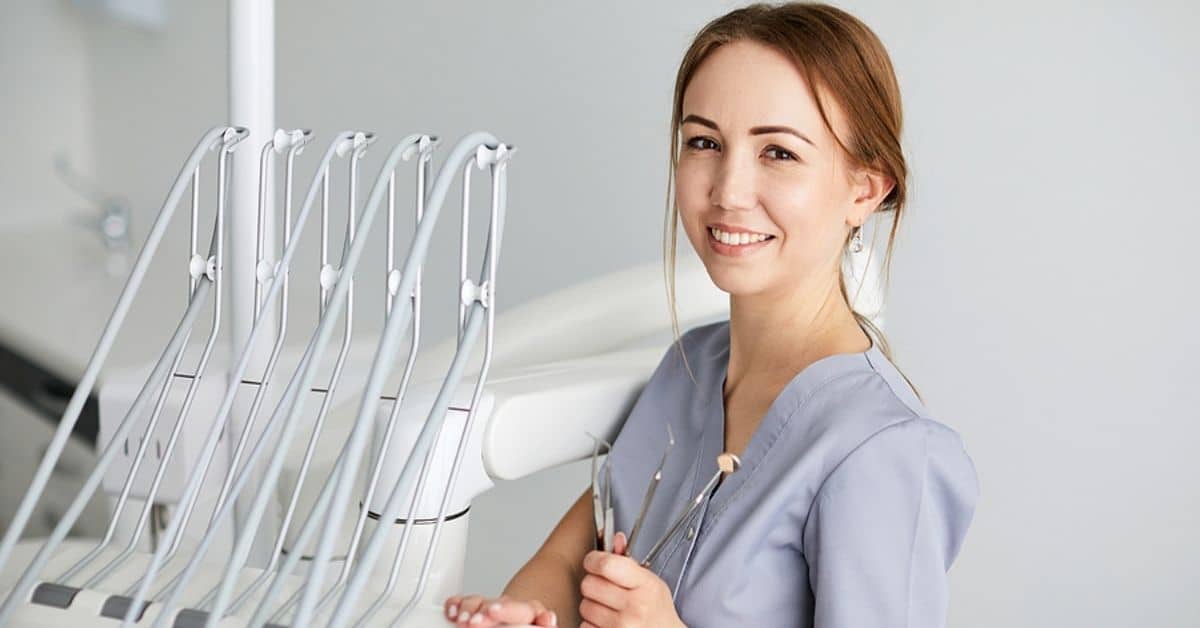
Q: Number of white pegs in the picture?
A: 10